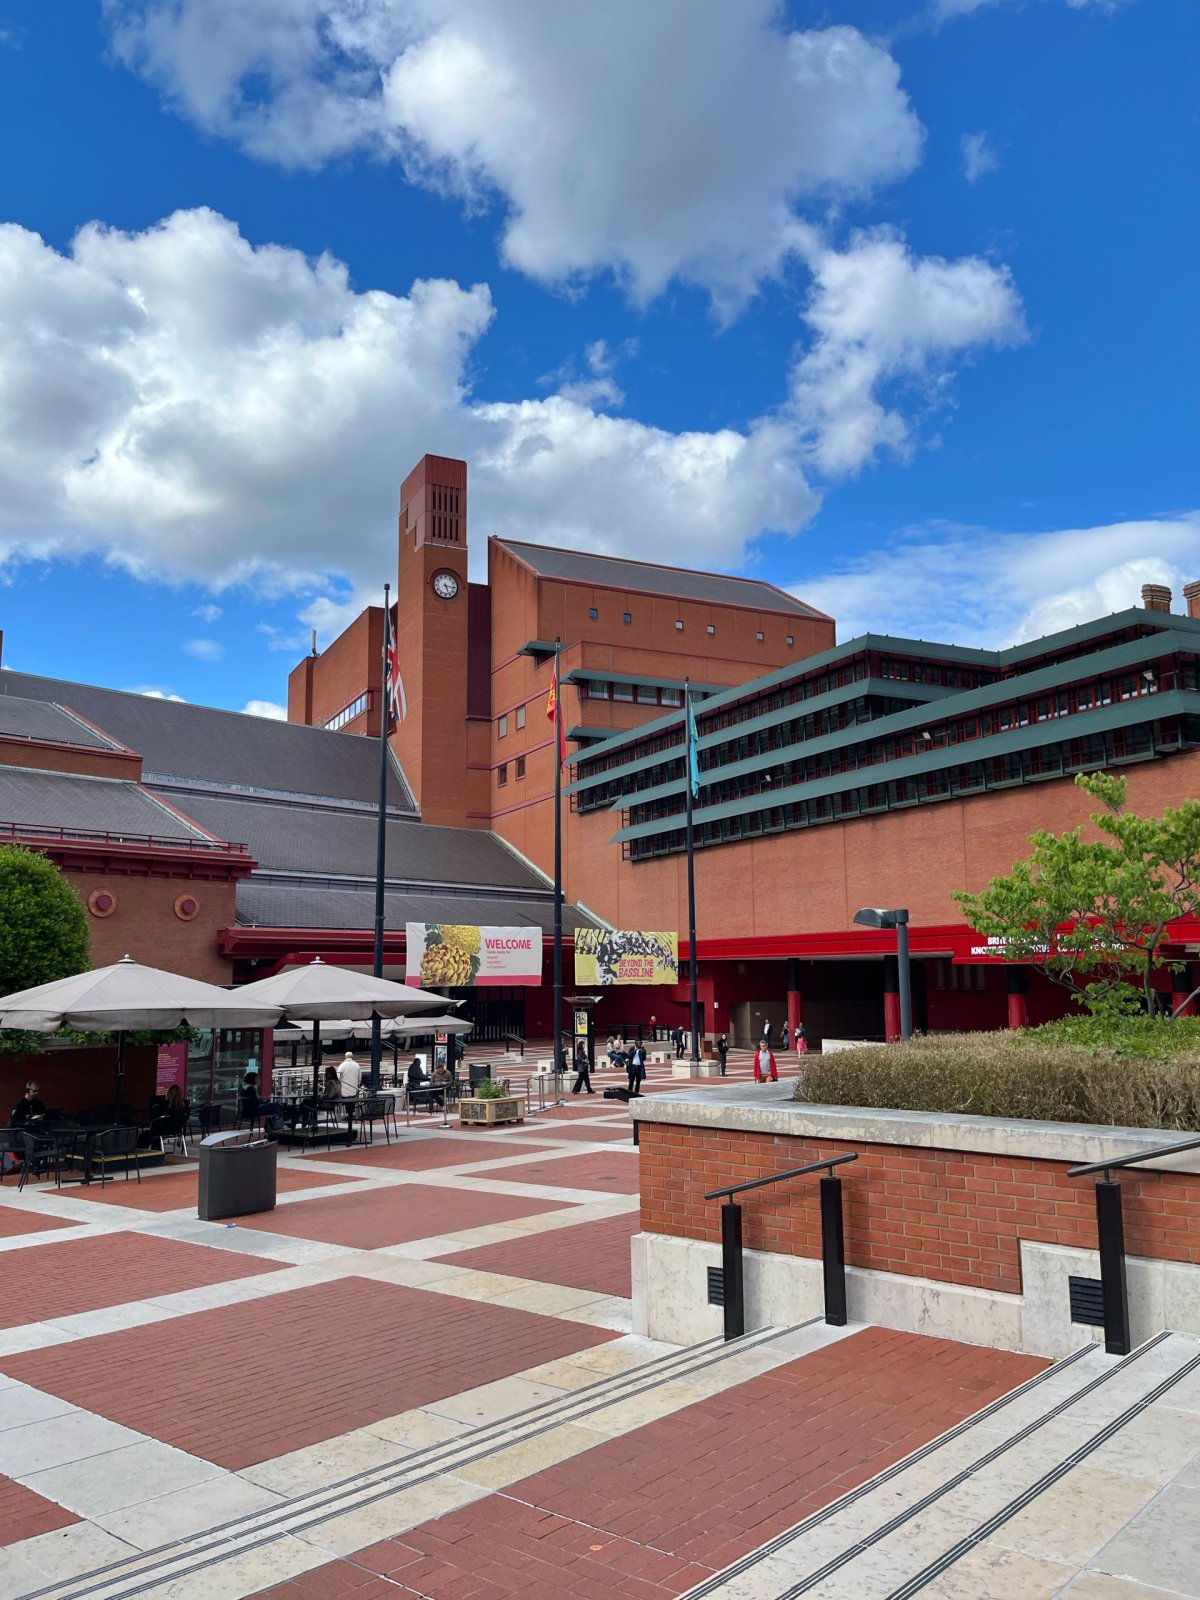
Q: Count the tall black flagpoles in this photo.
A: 3